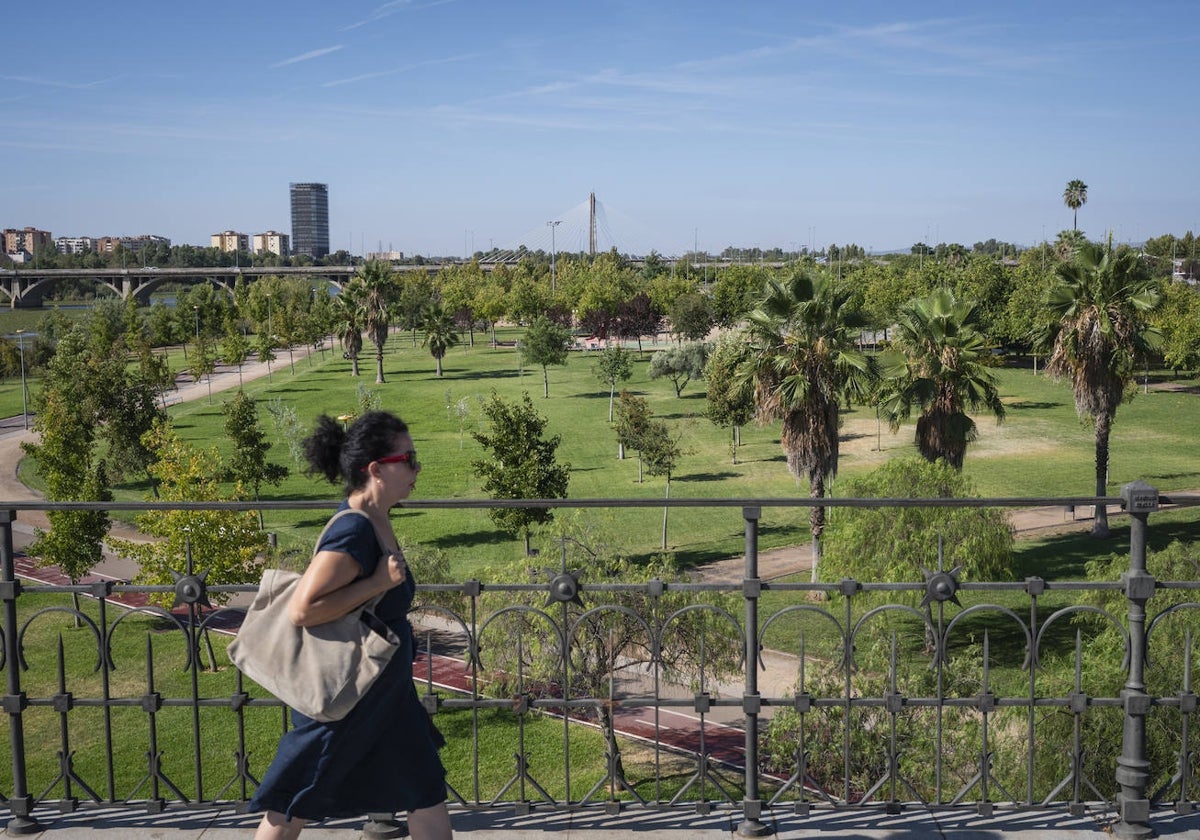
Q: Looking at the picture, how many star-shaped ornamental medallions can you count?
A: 3